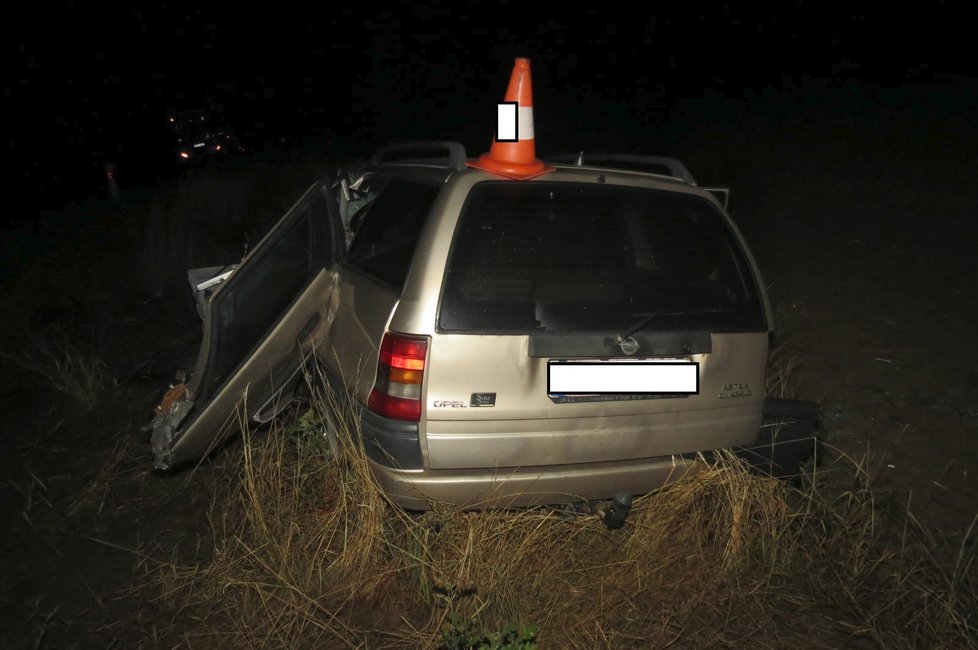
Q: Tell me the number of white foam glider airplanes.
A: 0